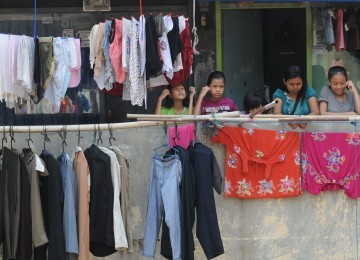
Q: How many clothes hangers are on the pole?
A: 12